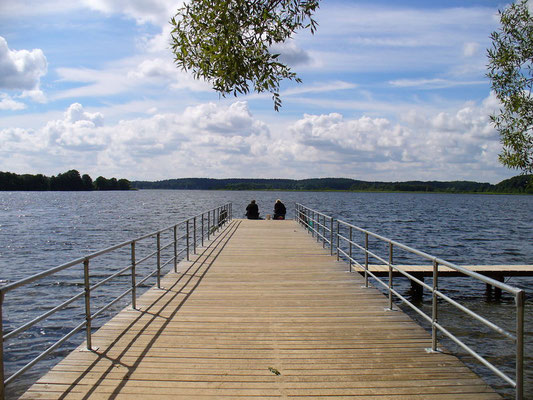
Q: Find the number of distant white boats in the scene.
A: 0